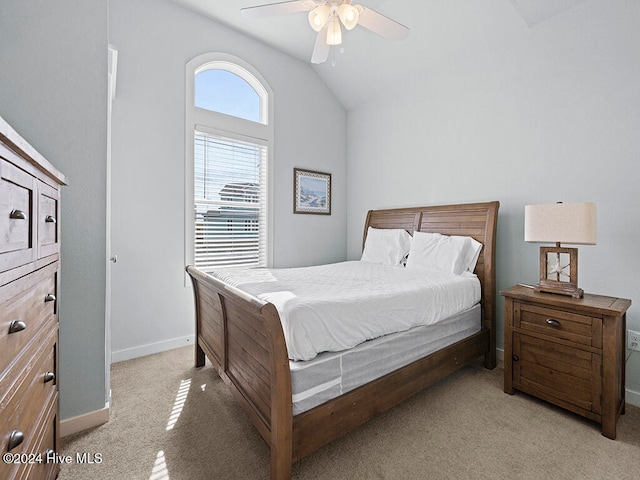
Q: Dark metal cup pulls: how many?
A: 8